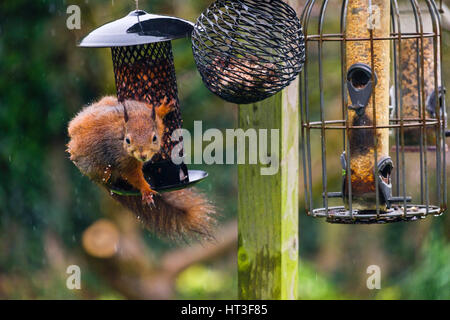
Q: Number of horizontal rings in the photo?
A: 3